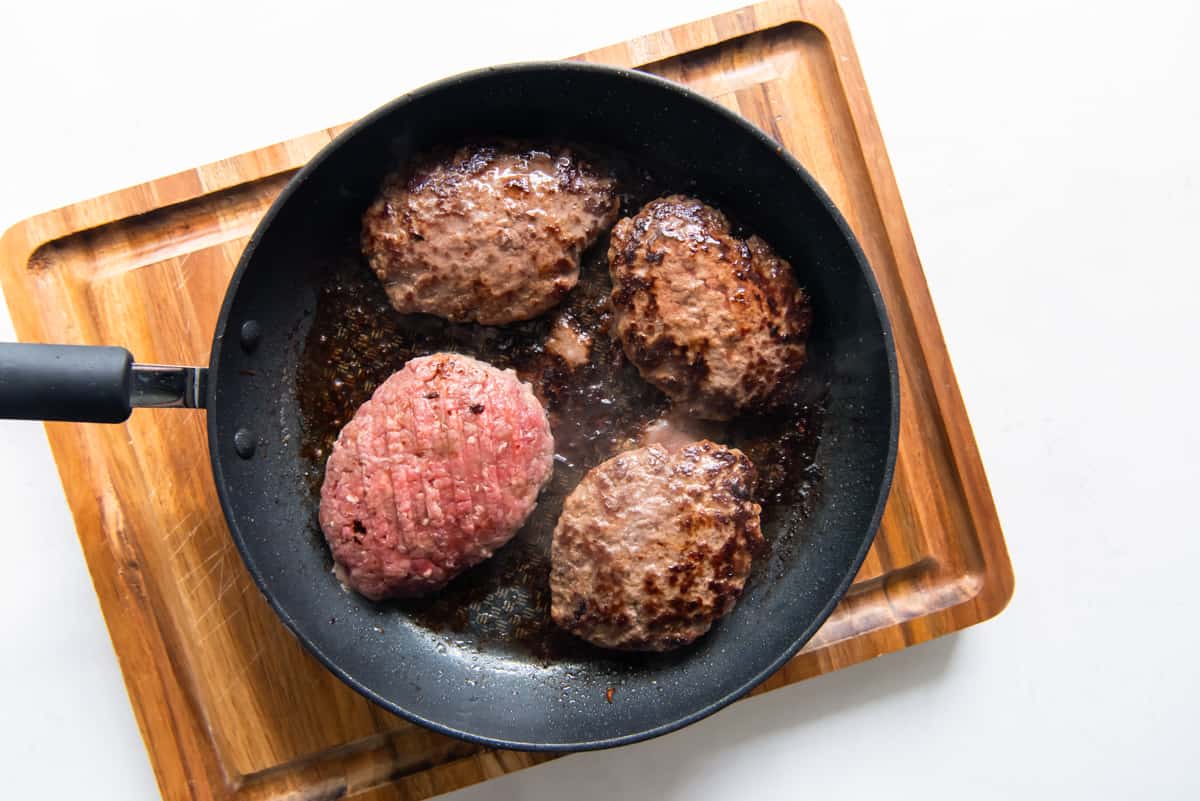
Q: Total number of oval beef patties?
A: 4